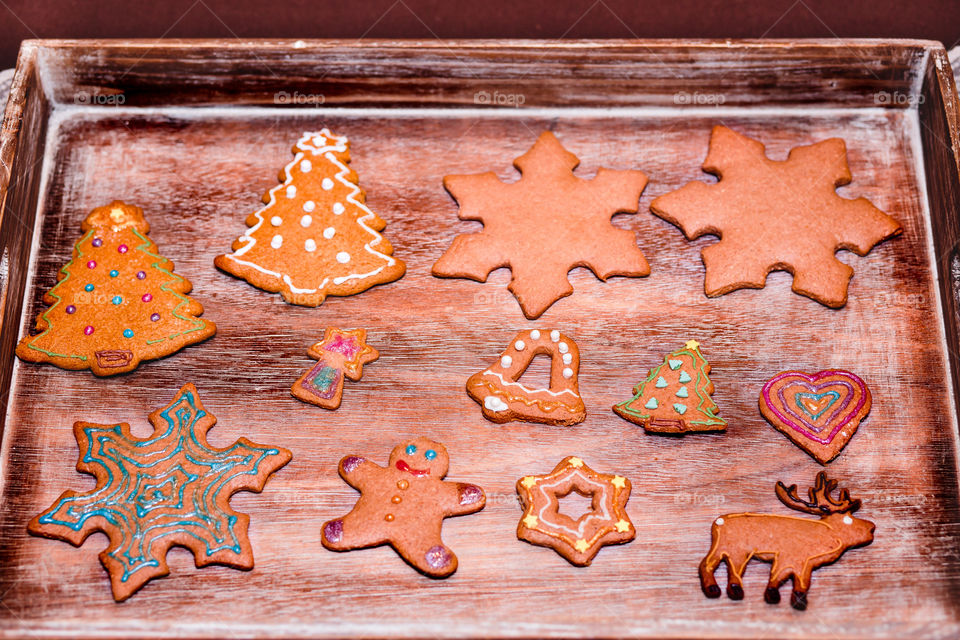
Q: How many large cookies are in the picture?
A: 5